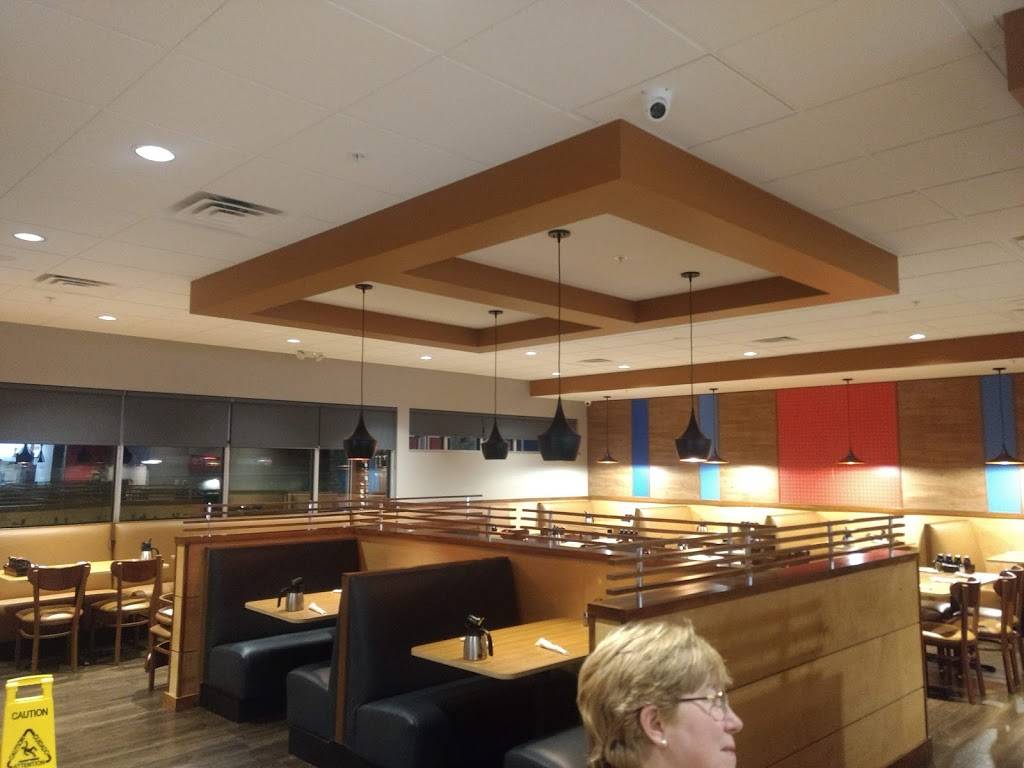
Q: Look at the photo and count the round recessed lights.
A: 10